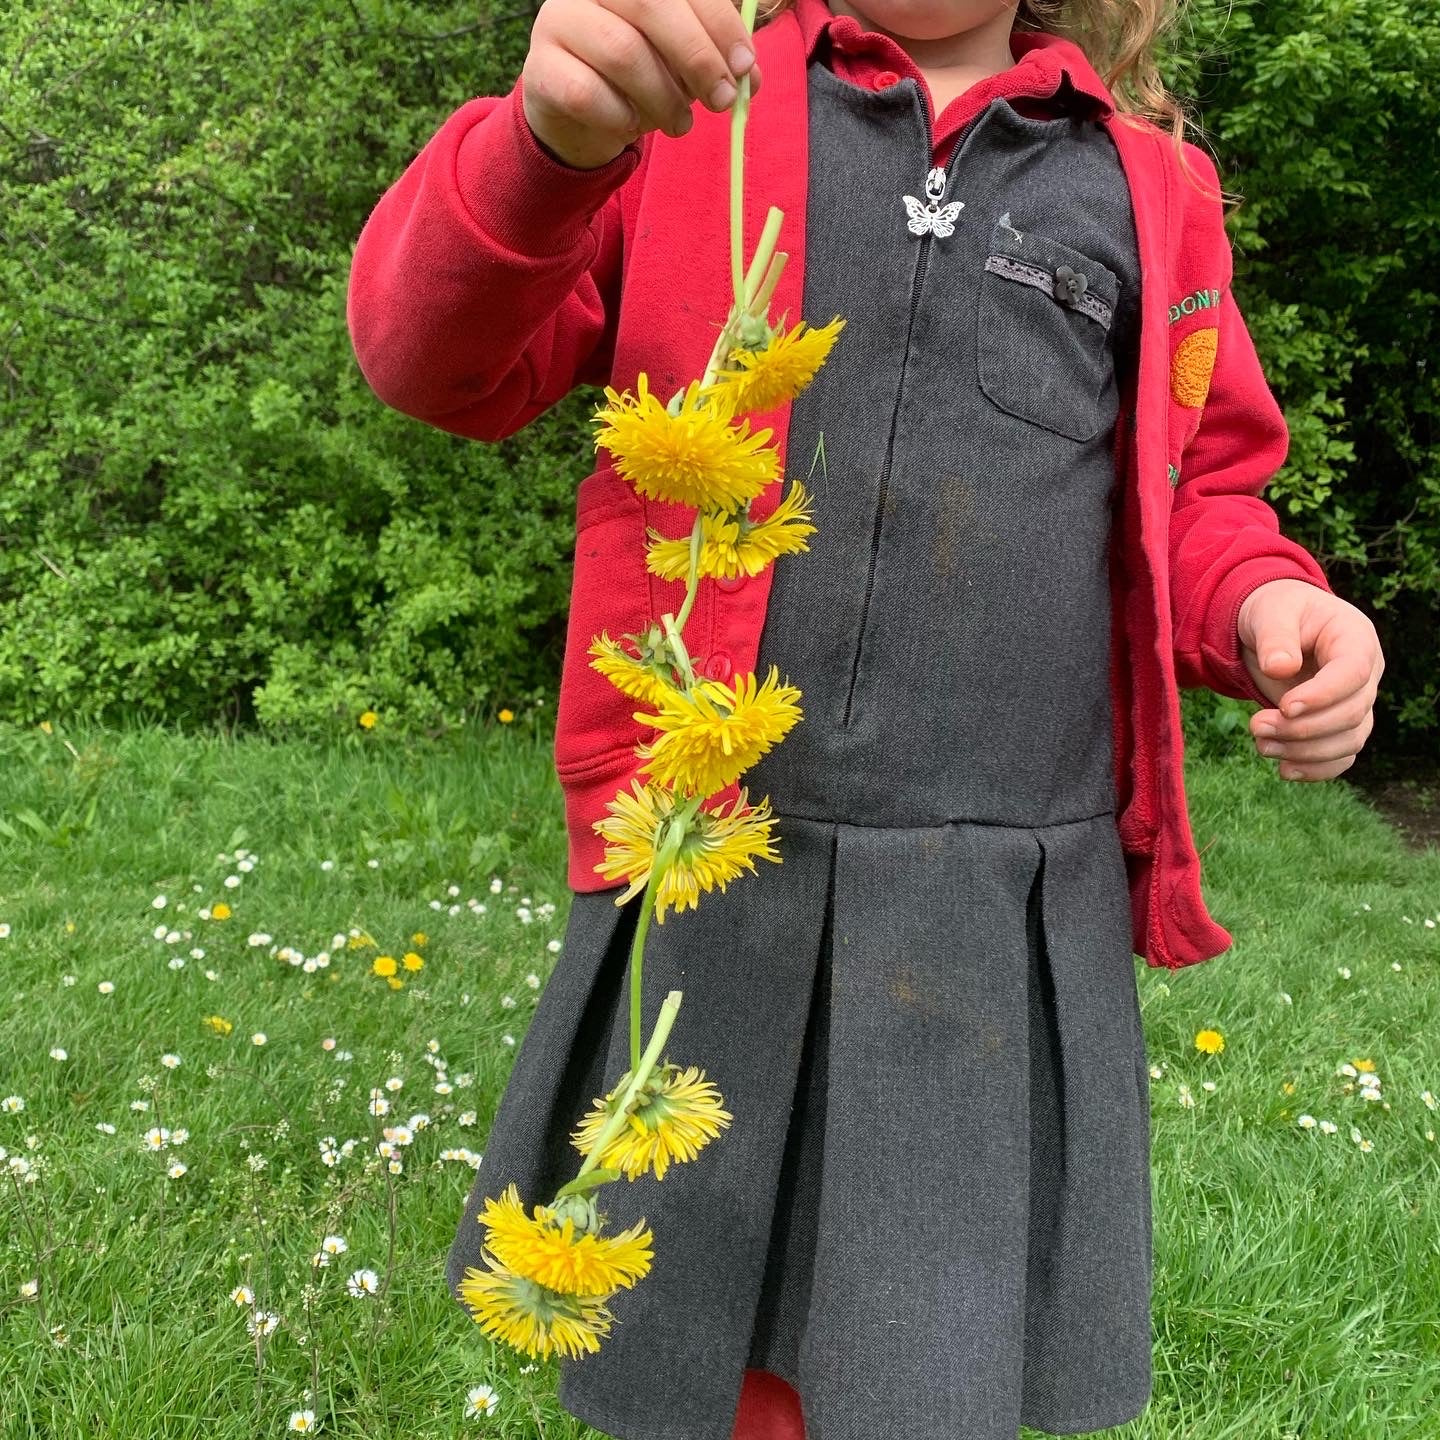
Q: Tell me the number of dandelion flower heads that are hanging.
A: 9